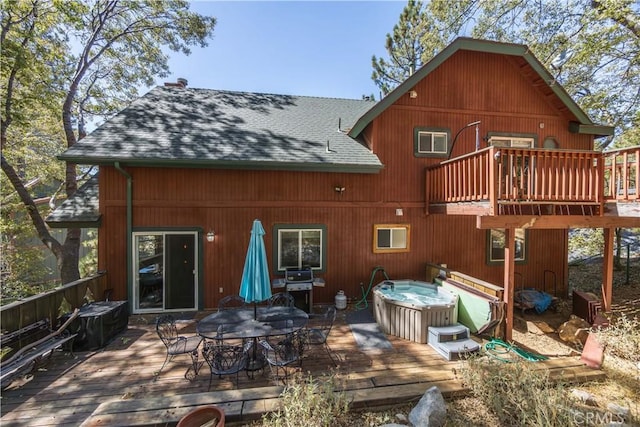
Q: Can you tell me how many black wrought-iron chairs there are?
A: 6